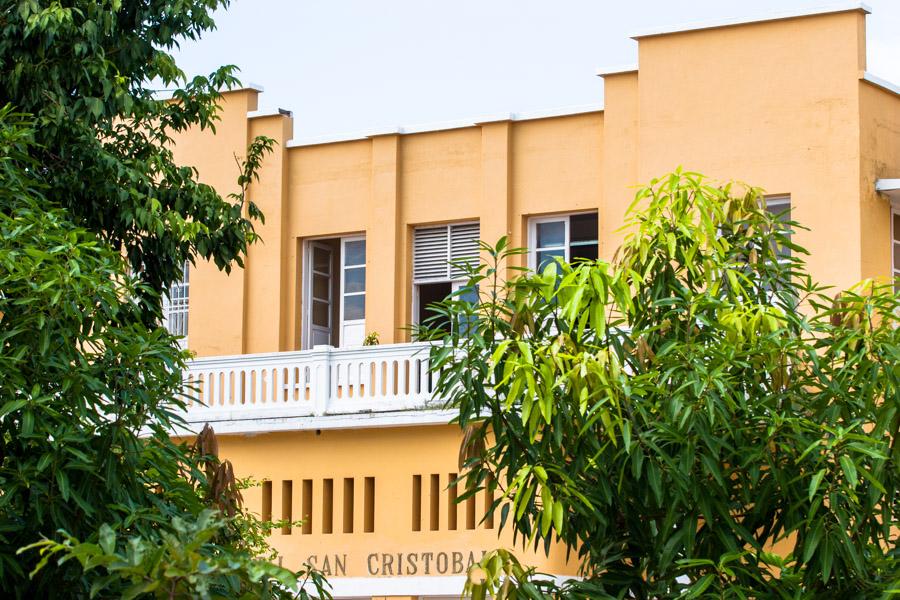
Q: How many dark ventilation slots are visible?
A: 11